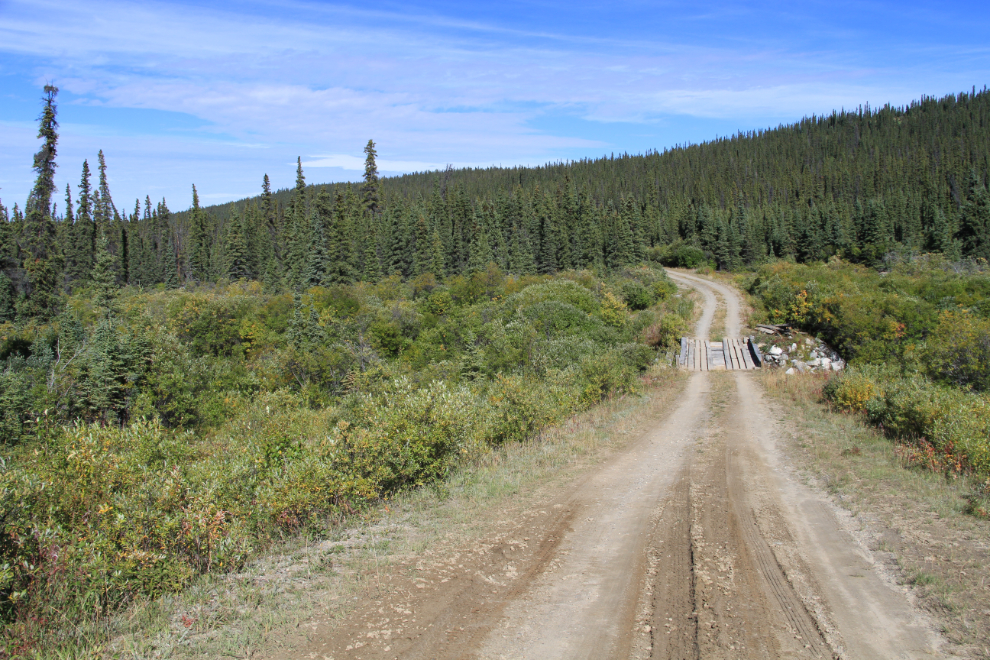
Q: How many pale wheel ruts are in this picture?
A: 2